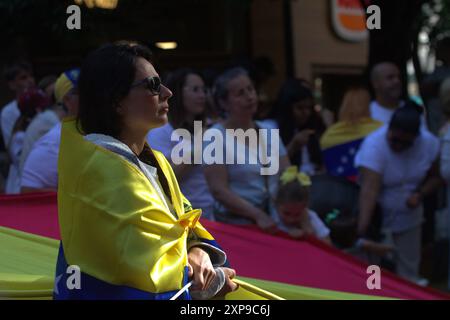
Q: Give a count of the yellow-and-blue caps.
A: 1